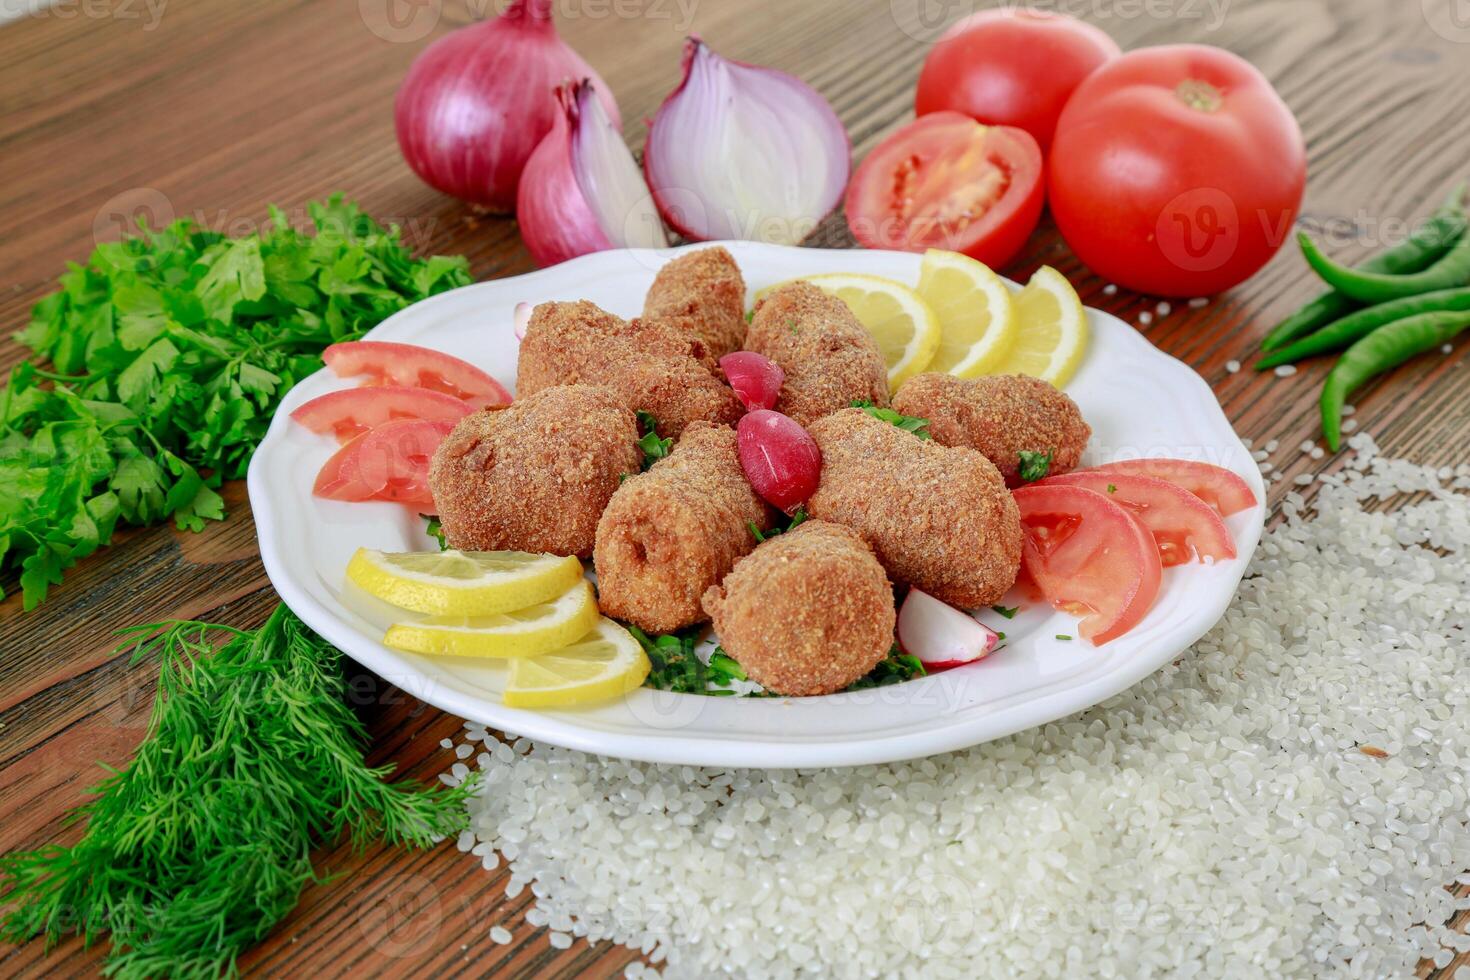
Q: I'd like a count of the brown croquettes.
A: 8